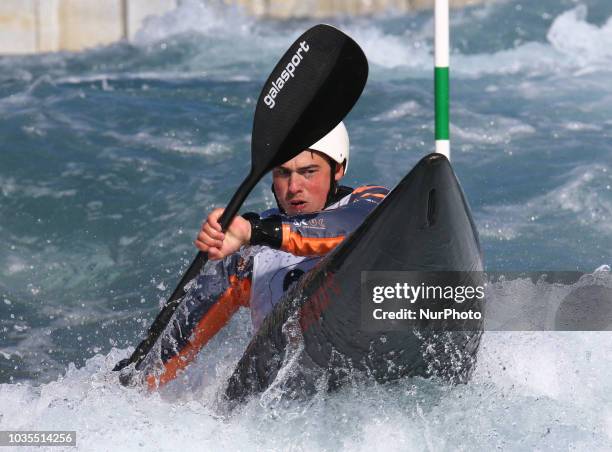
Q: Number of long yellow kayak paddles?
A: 0